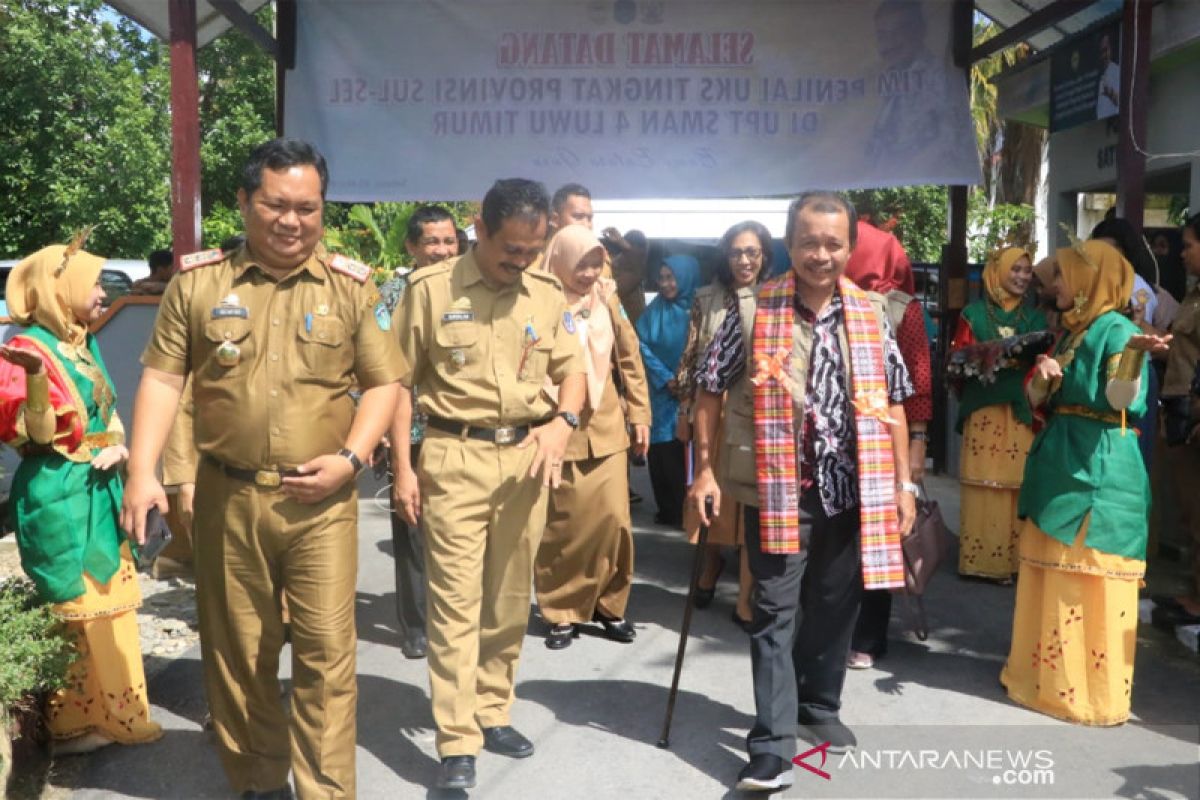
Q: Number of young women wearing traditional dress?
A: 3